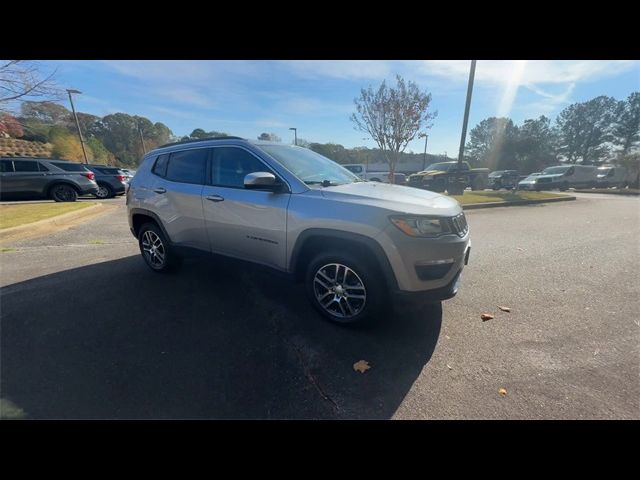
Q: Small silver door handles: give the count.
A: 2